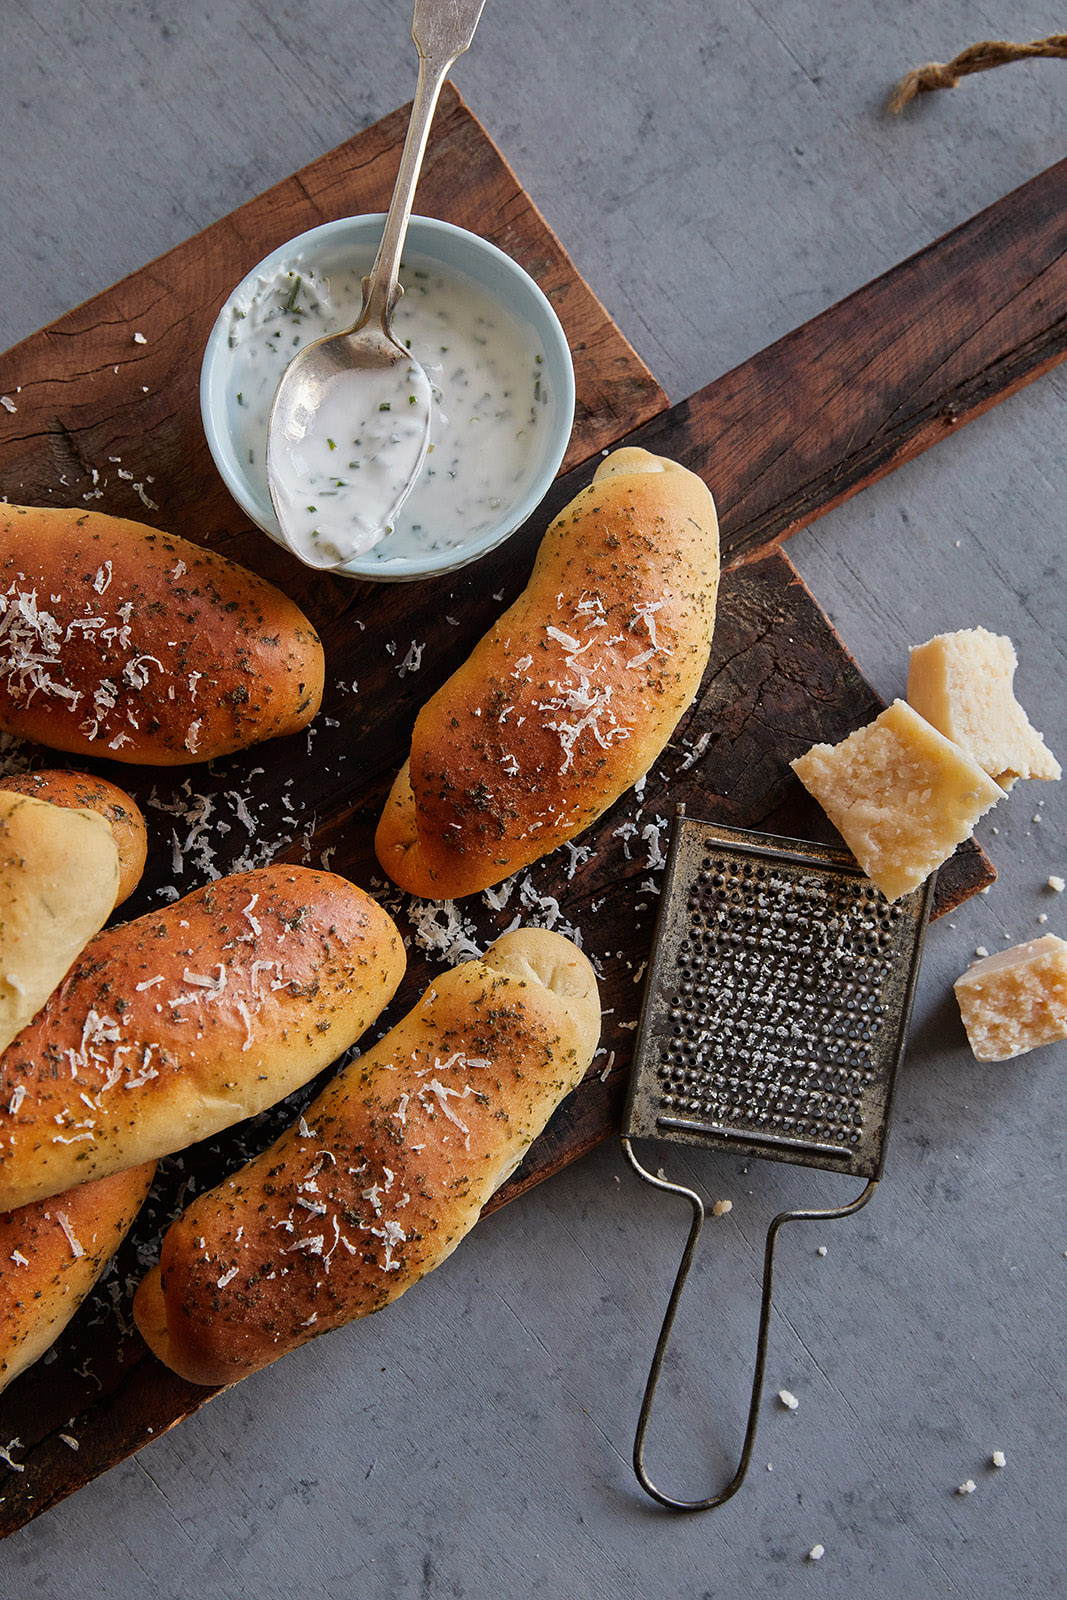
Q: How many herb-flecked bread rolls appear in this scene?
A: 7